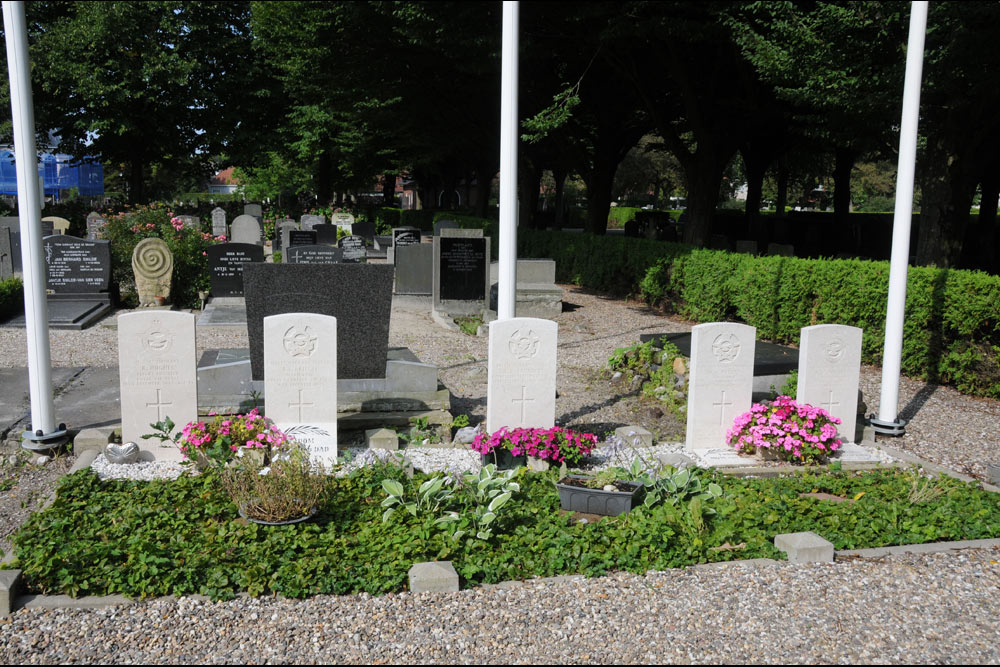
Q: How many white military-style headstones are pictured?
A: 5